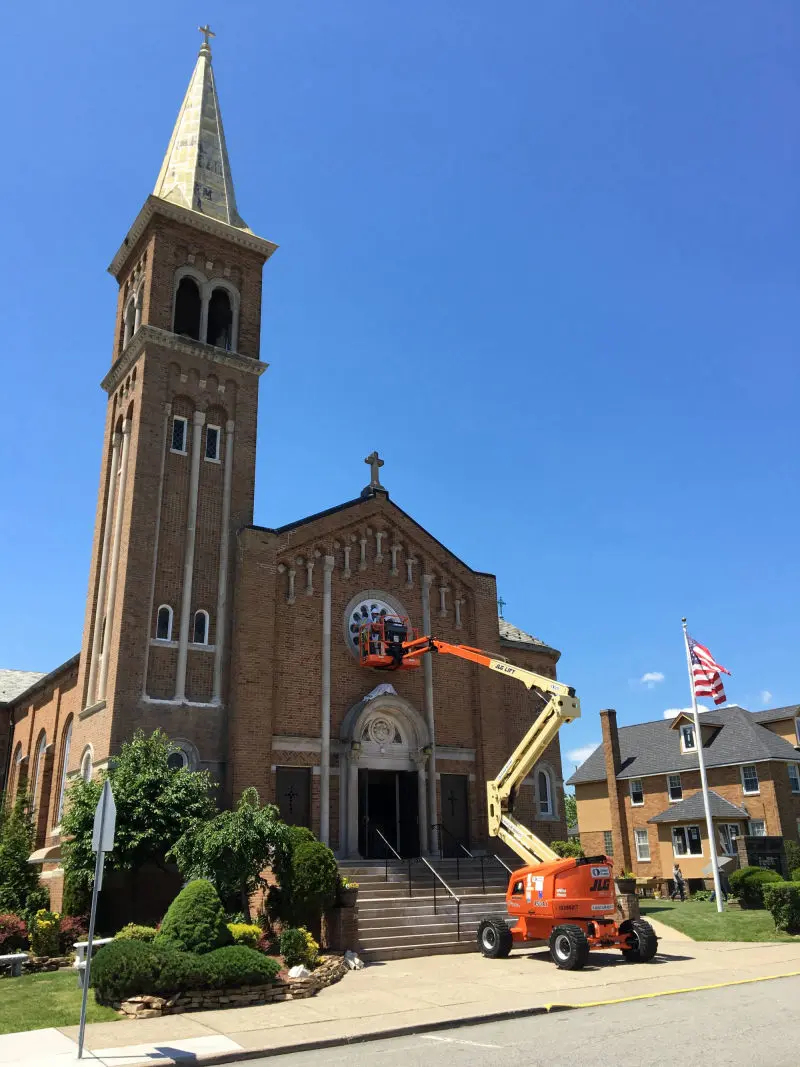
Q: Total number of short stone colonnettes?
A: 9